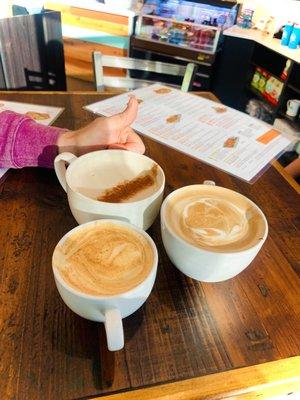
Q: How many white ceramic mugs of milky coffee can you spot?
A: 3